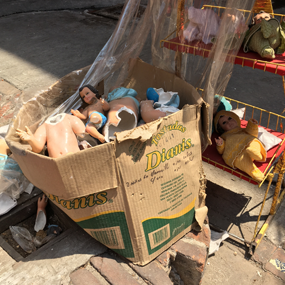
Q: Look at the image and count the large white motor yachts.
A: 0